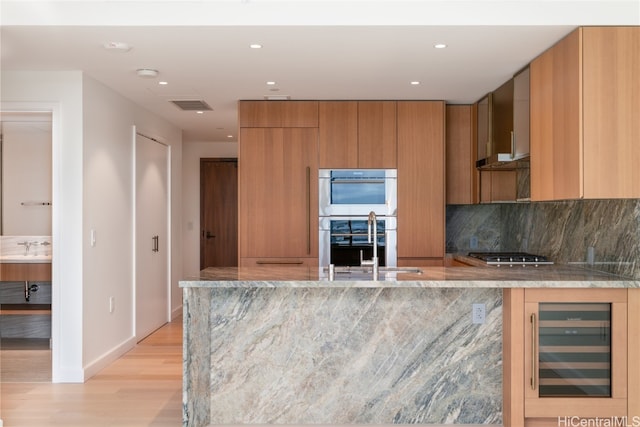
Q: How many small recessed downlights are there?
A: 7